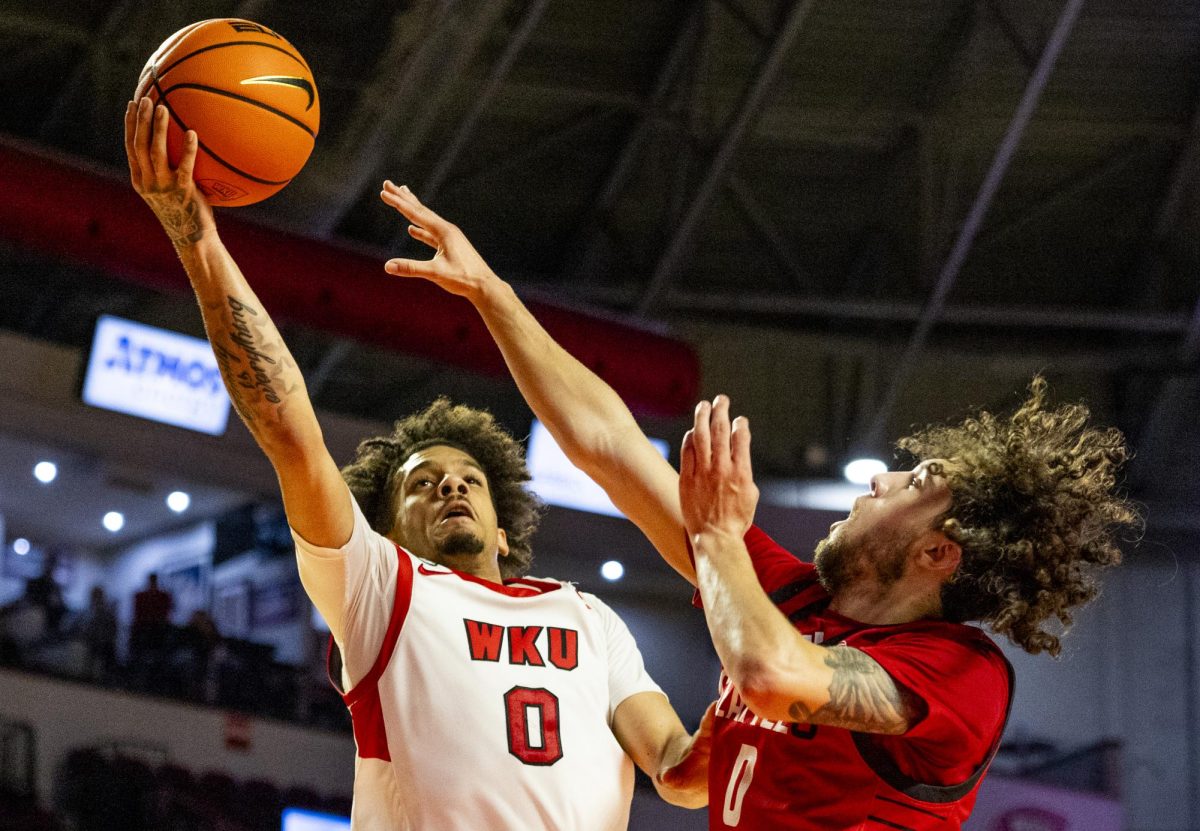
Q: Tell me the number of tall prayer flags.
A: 0